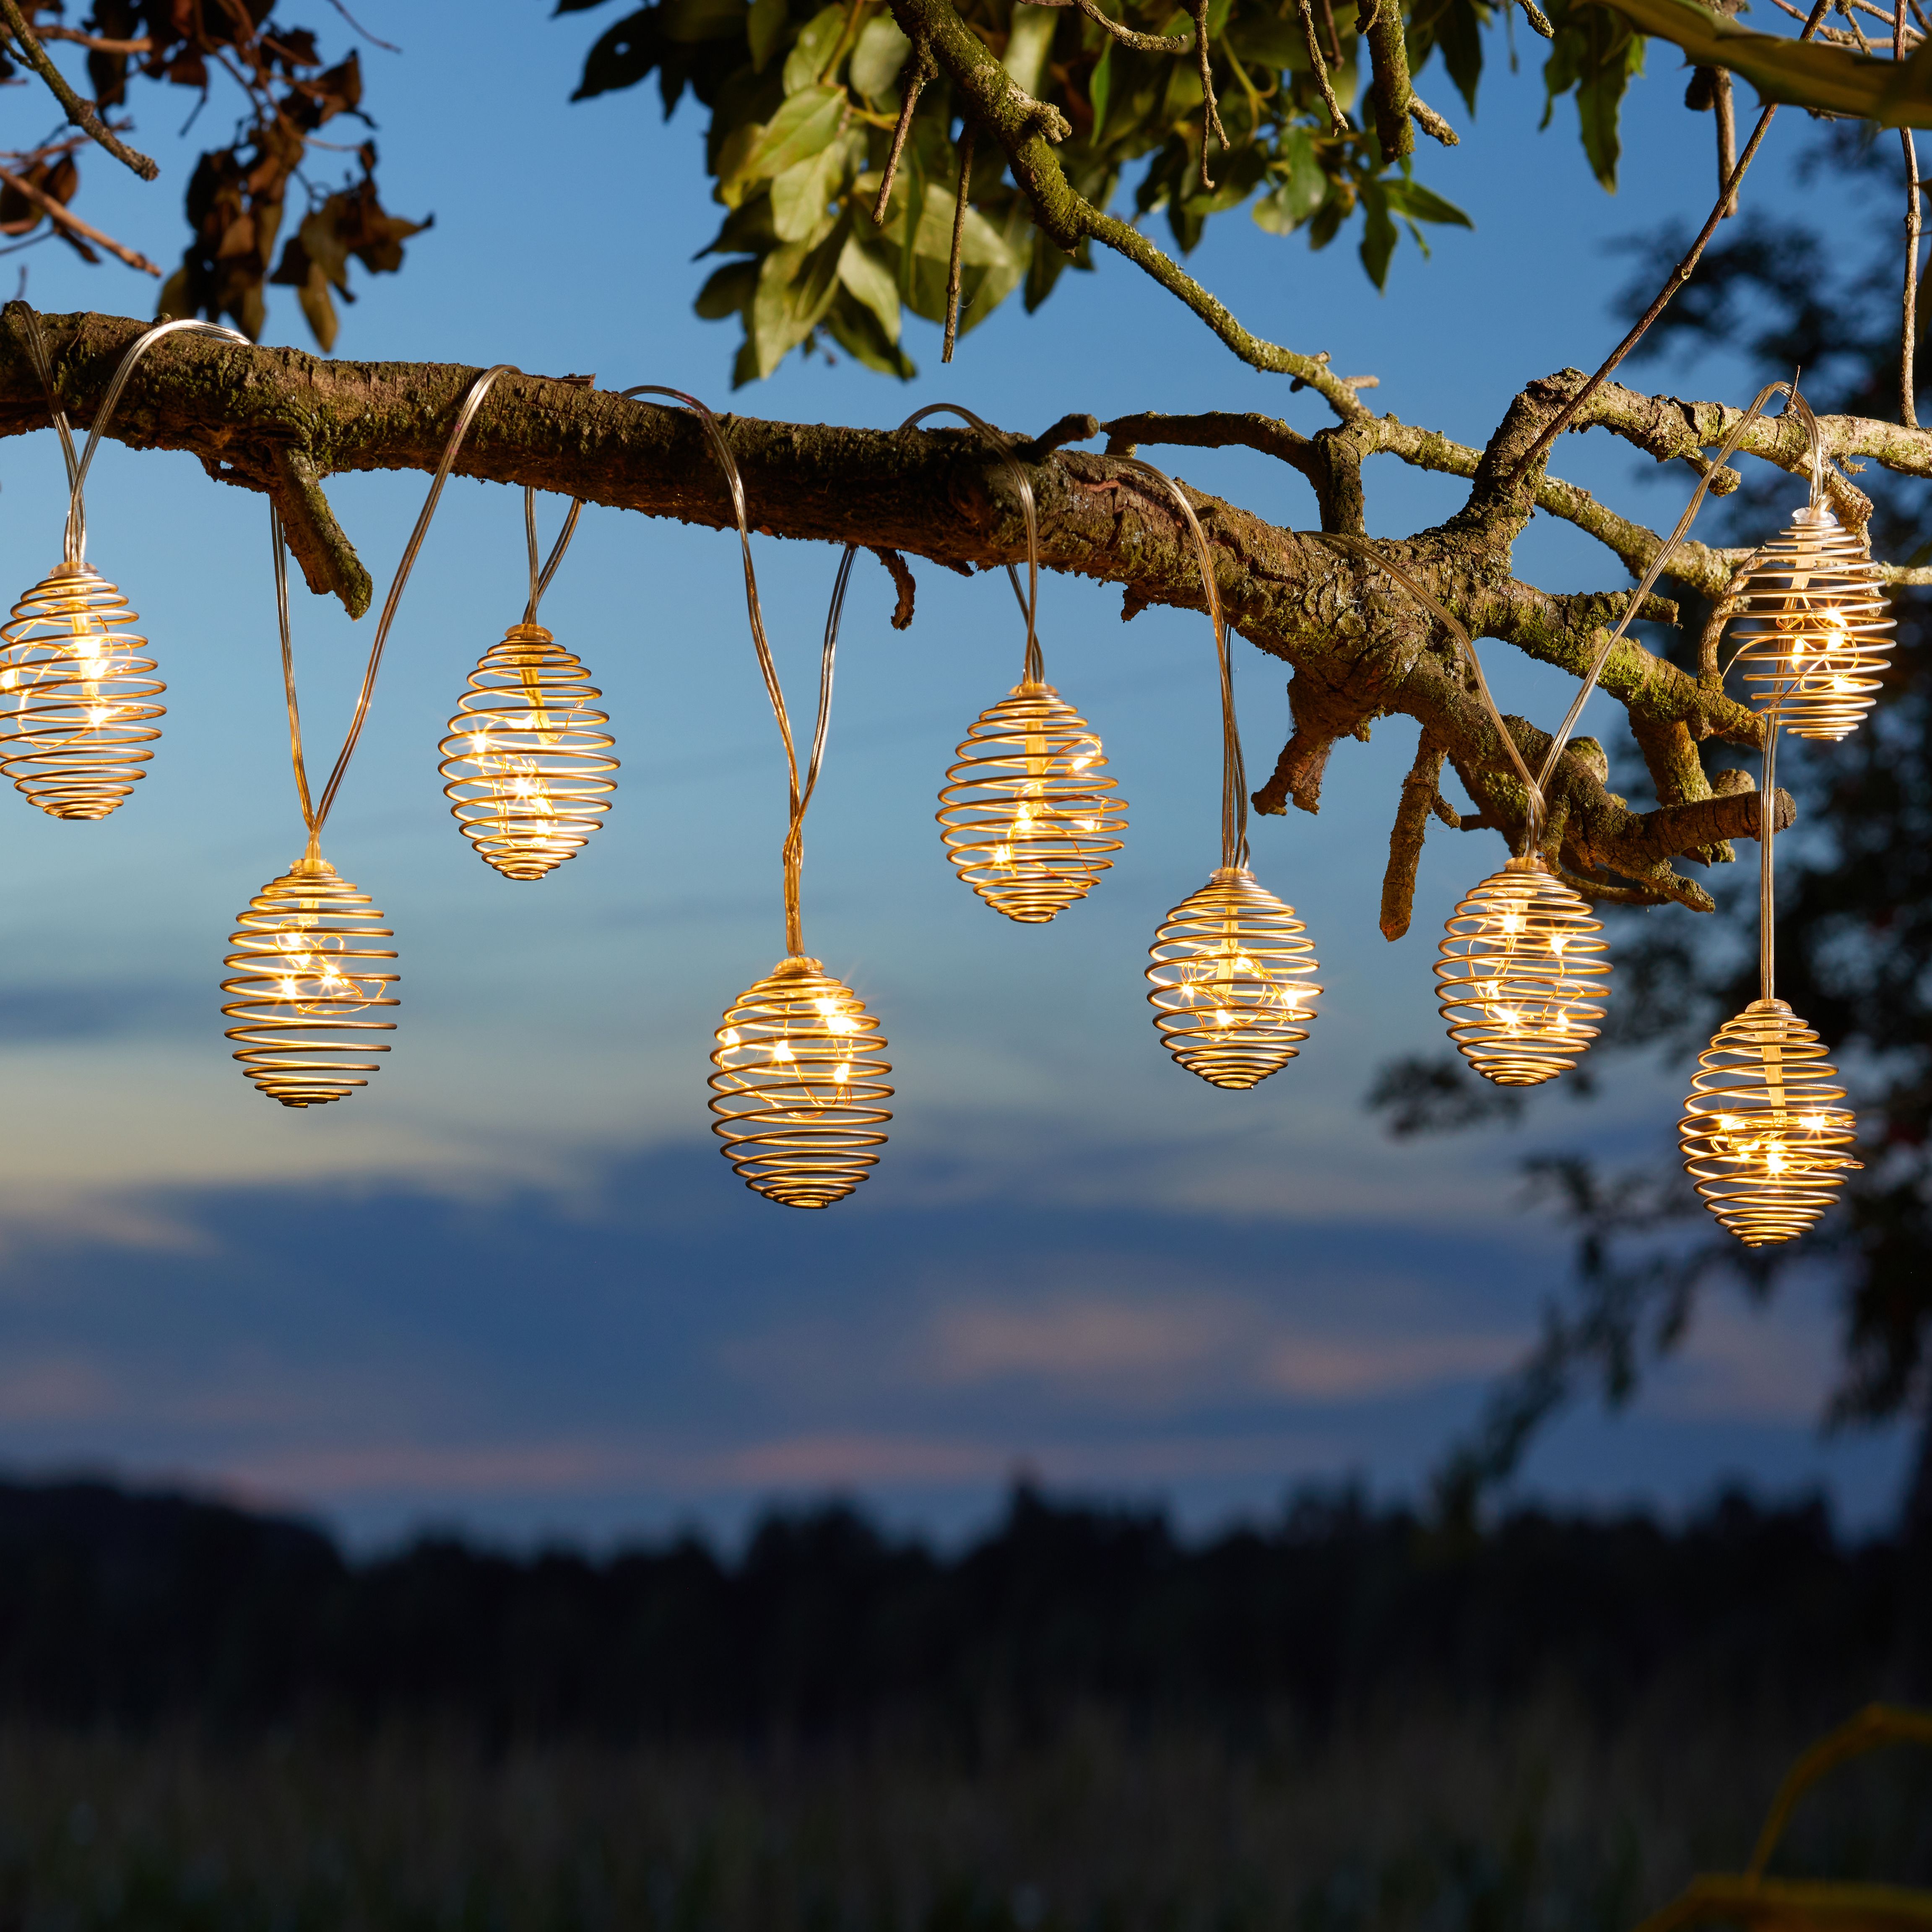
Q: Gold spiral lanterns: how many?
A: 9